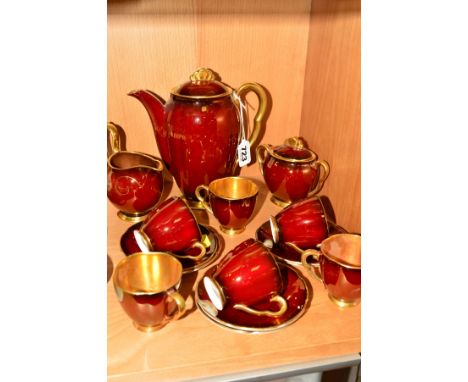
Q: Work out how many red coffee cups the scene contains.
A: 6